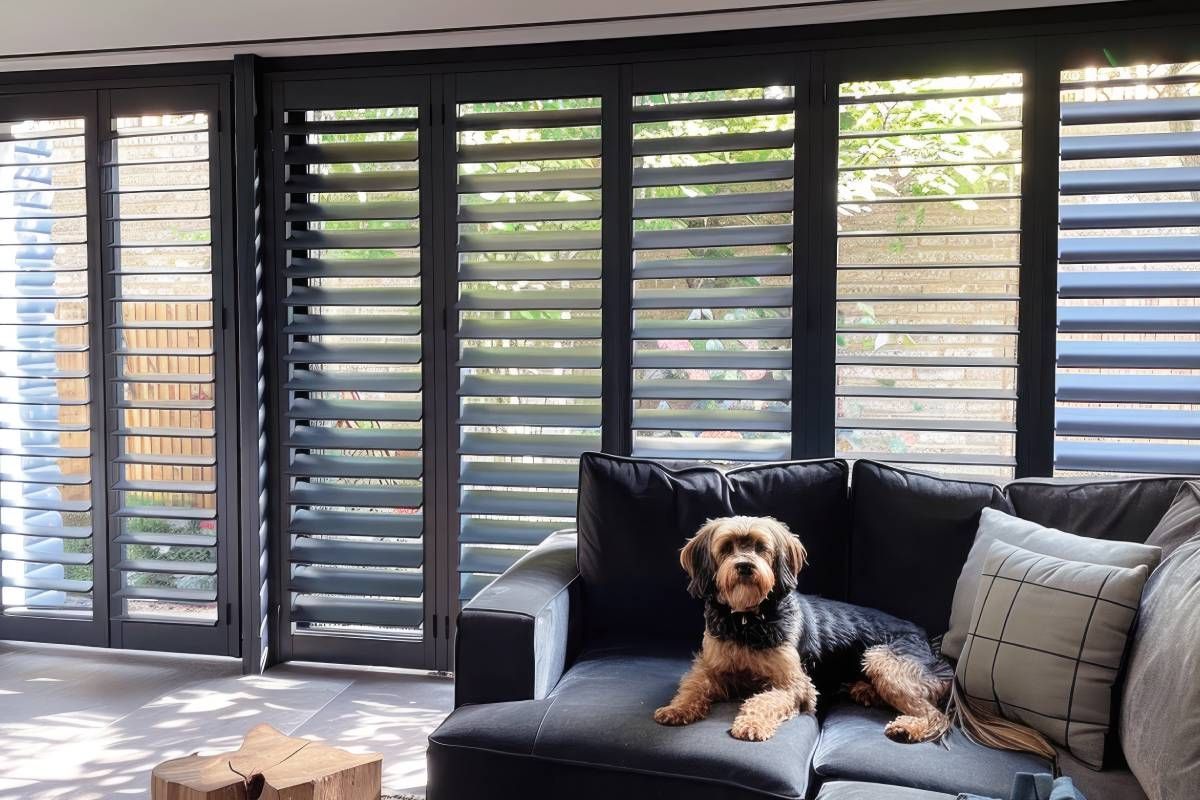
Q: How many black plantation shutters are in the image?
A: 7